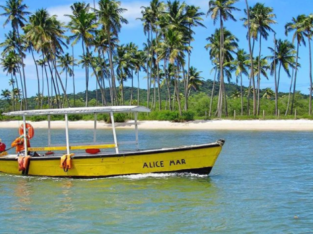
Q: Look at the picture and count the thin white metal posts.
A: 6